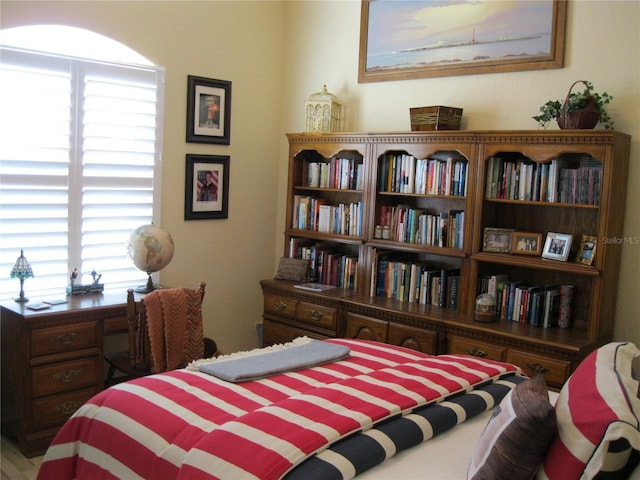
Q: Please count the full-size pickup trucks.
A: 0